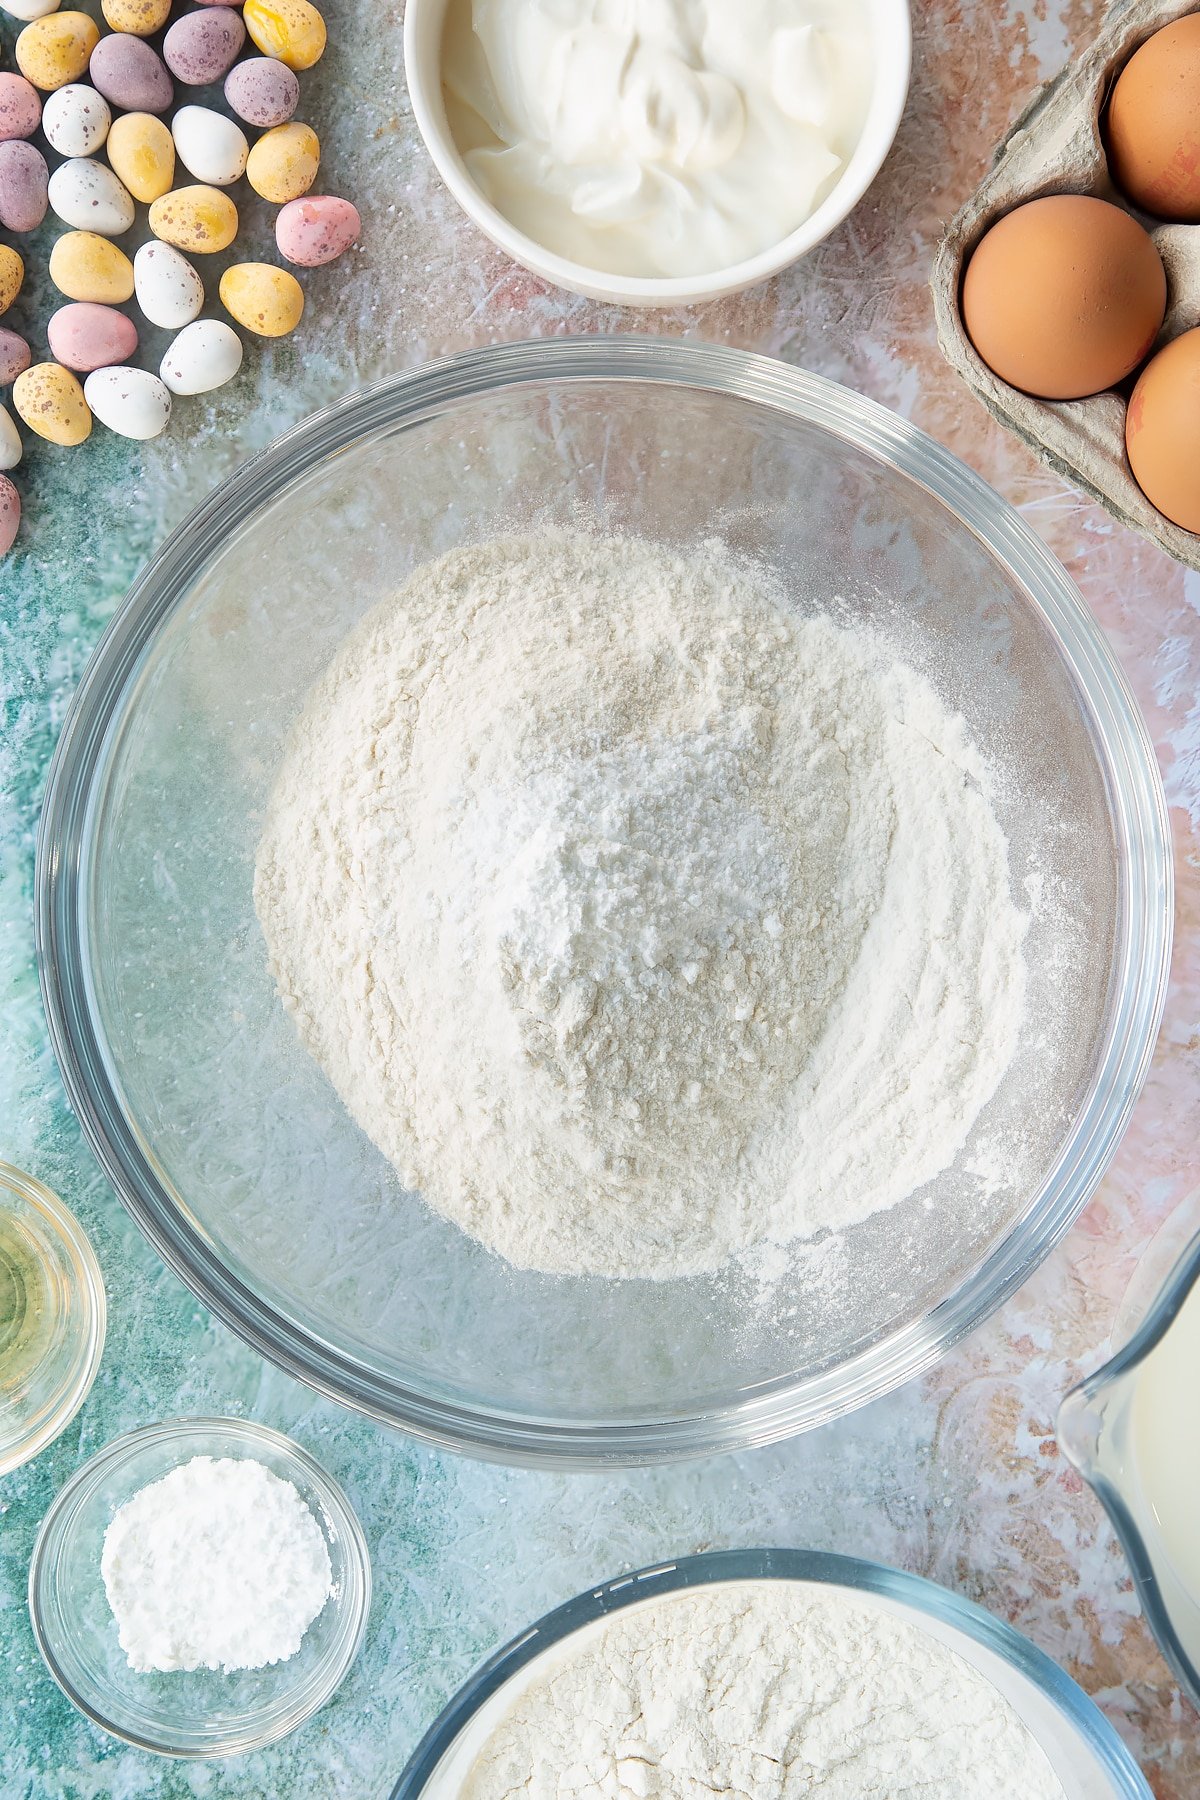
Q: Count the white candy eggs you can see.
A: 8